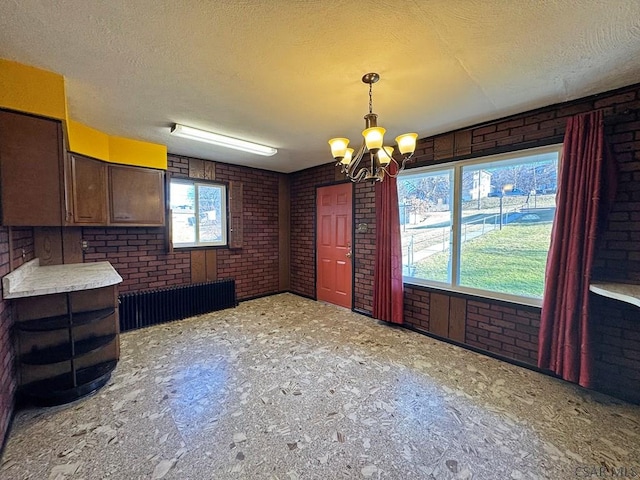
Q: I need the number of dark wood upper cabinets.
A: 3